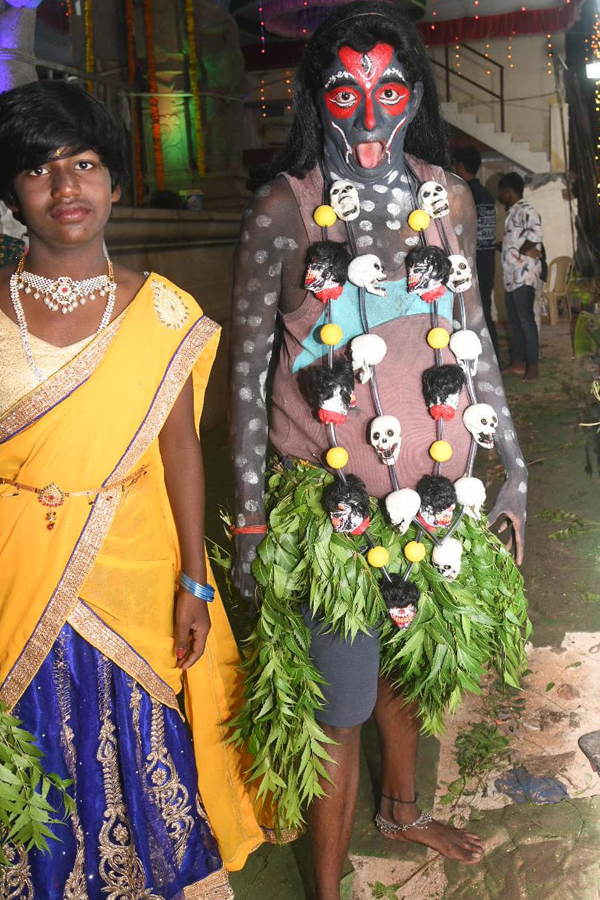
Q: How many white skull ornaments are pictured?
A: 11